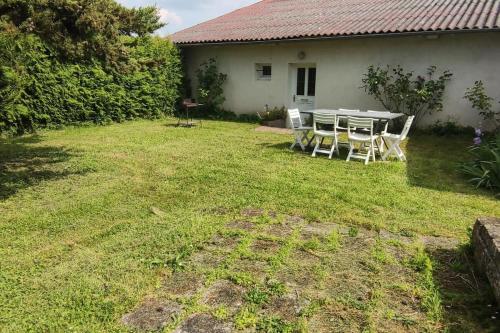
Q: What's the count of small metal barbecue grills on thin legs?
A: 1